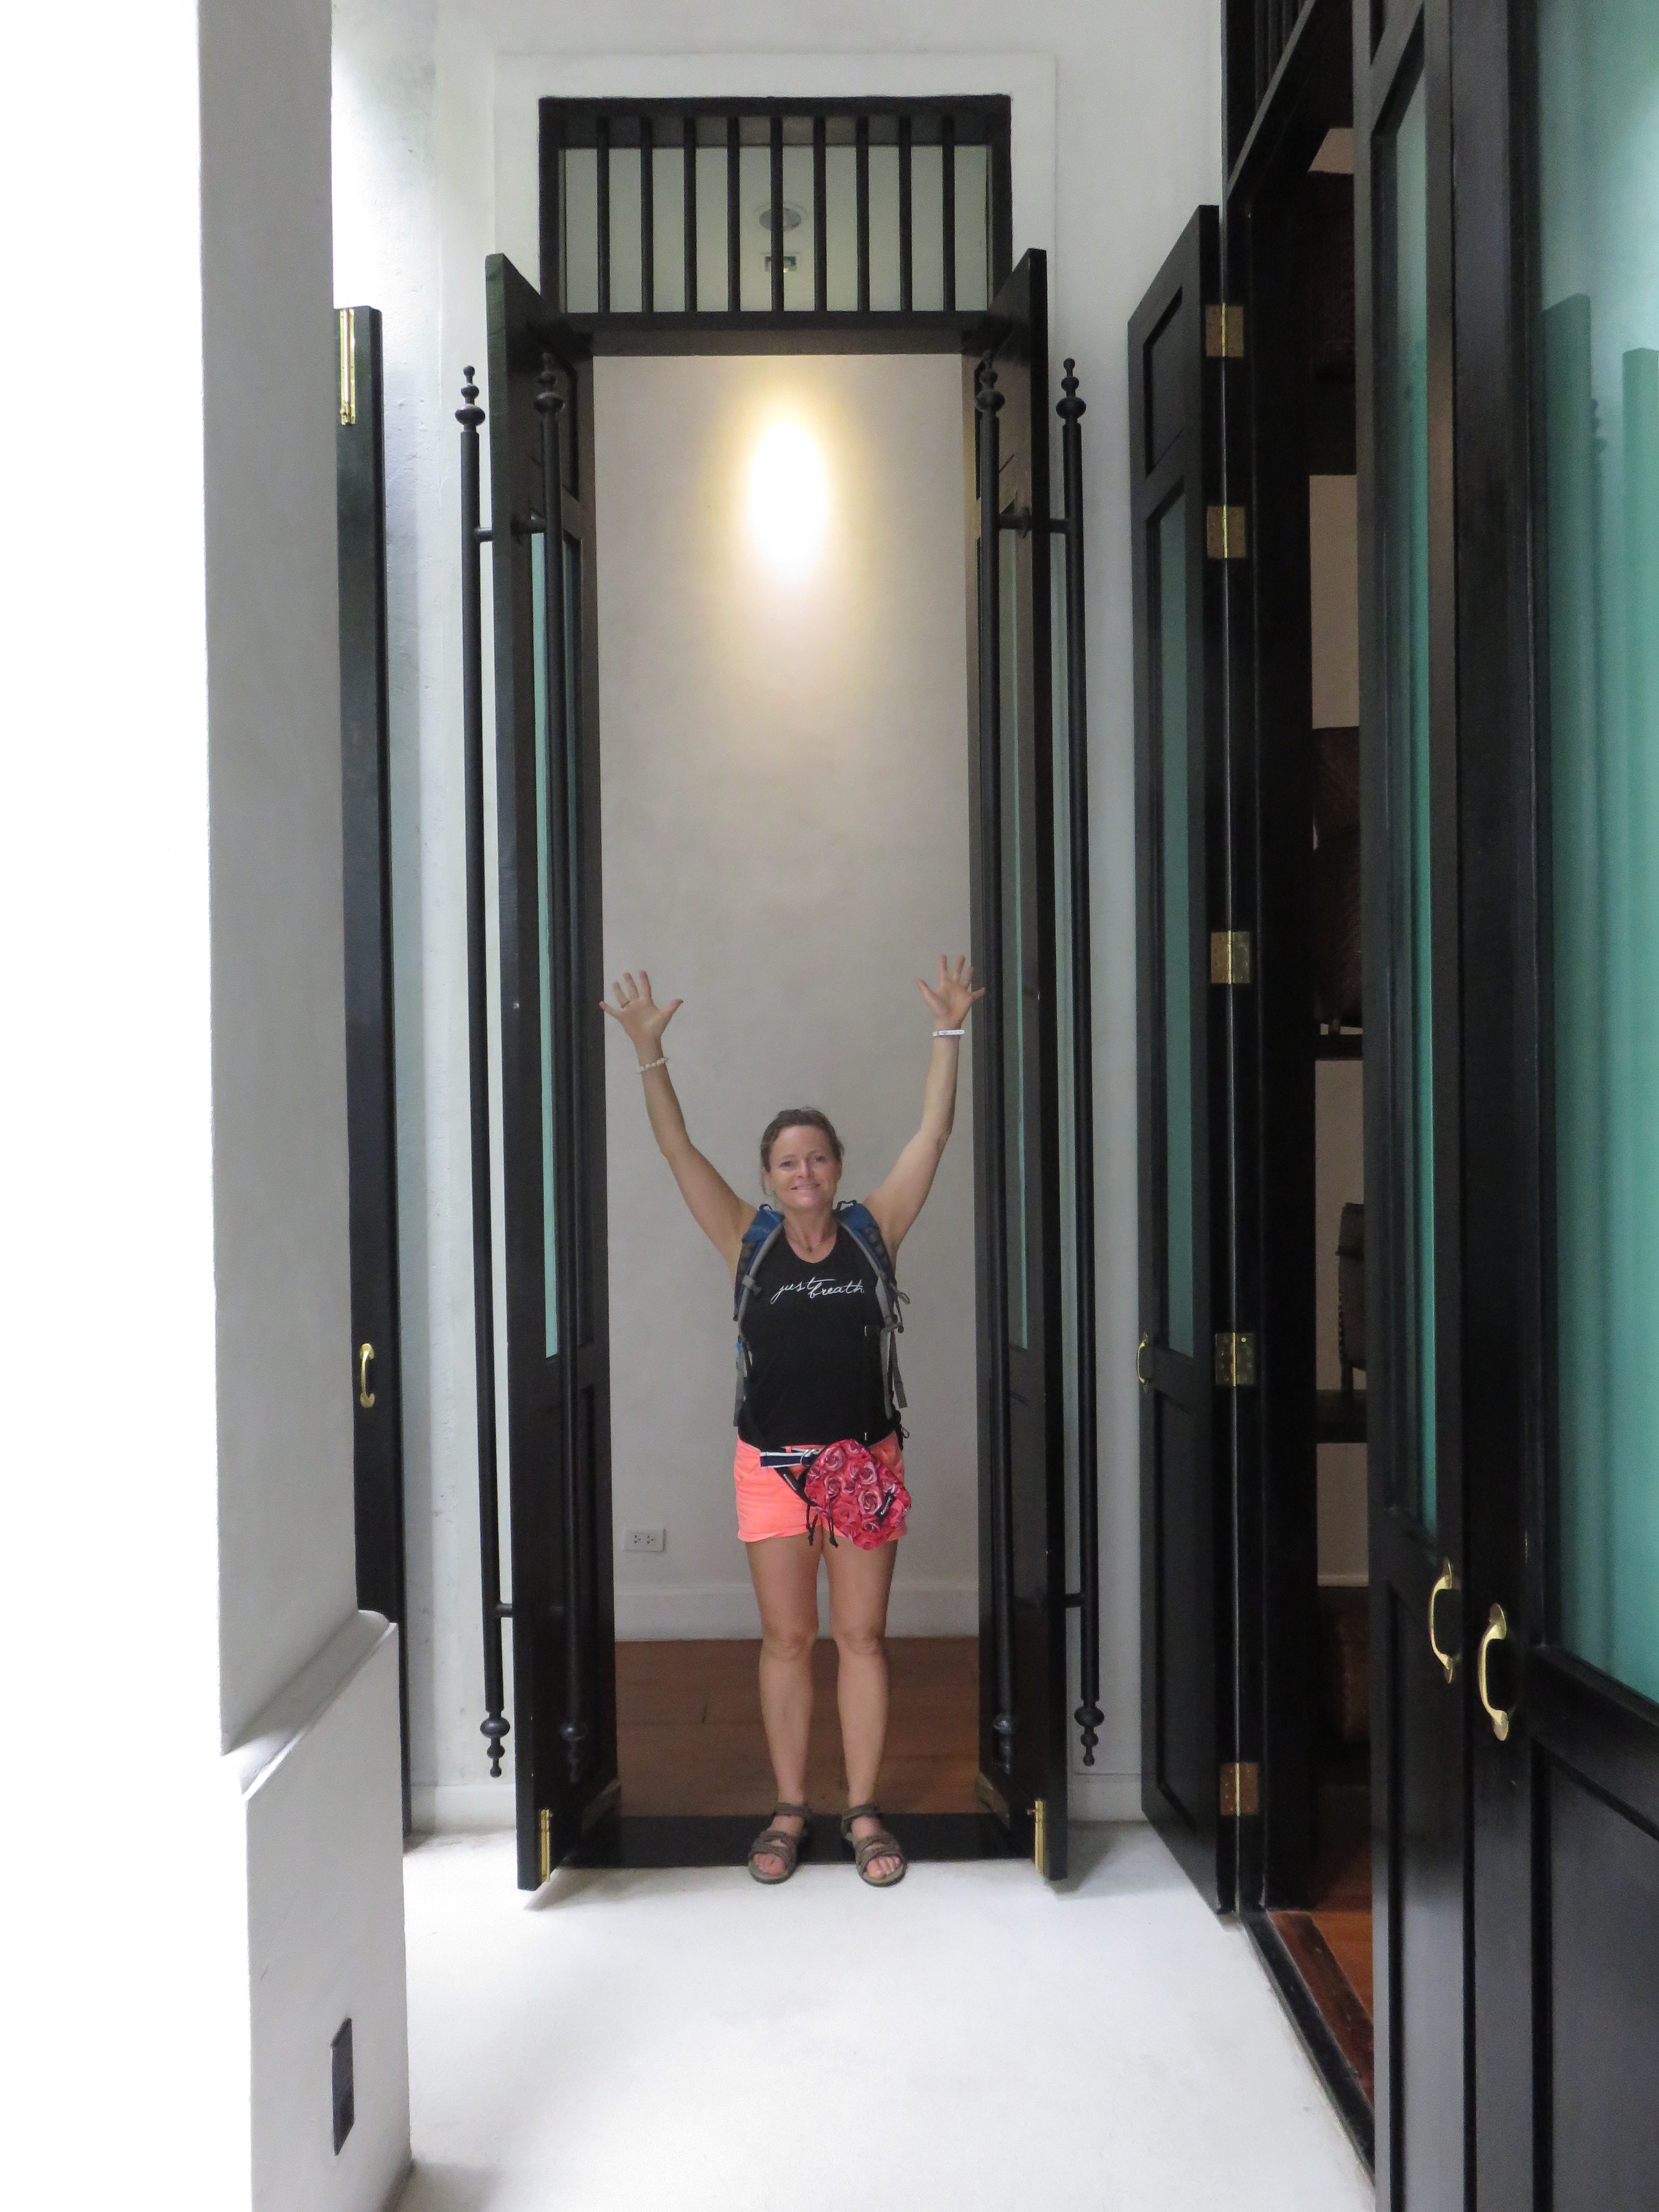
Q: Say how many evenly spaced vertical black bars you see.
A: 9